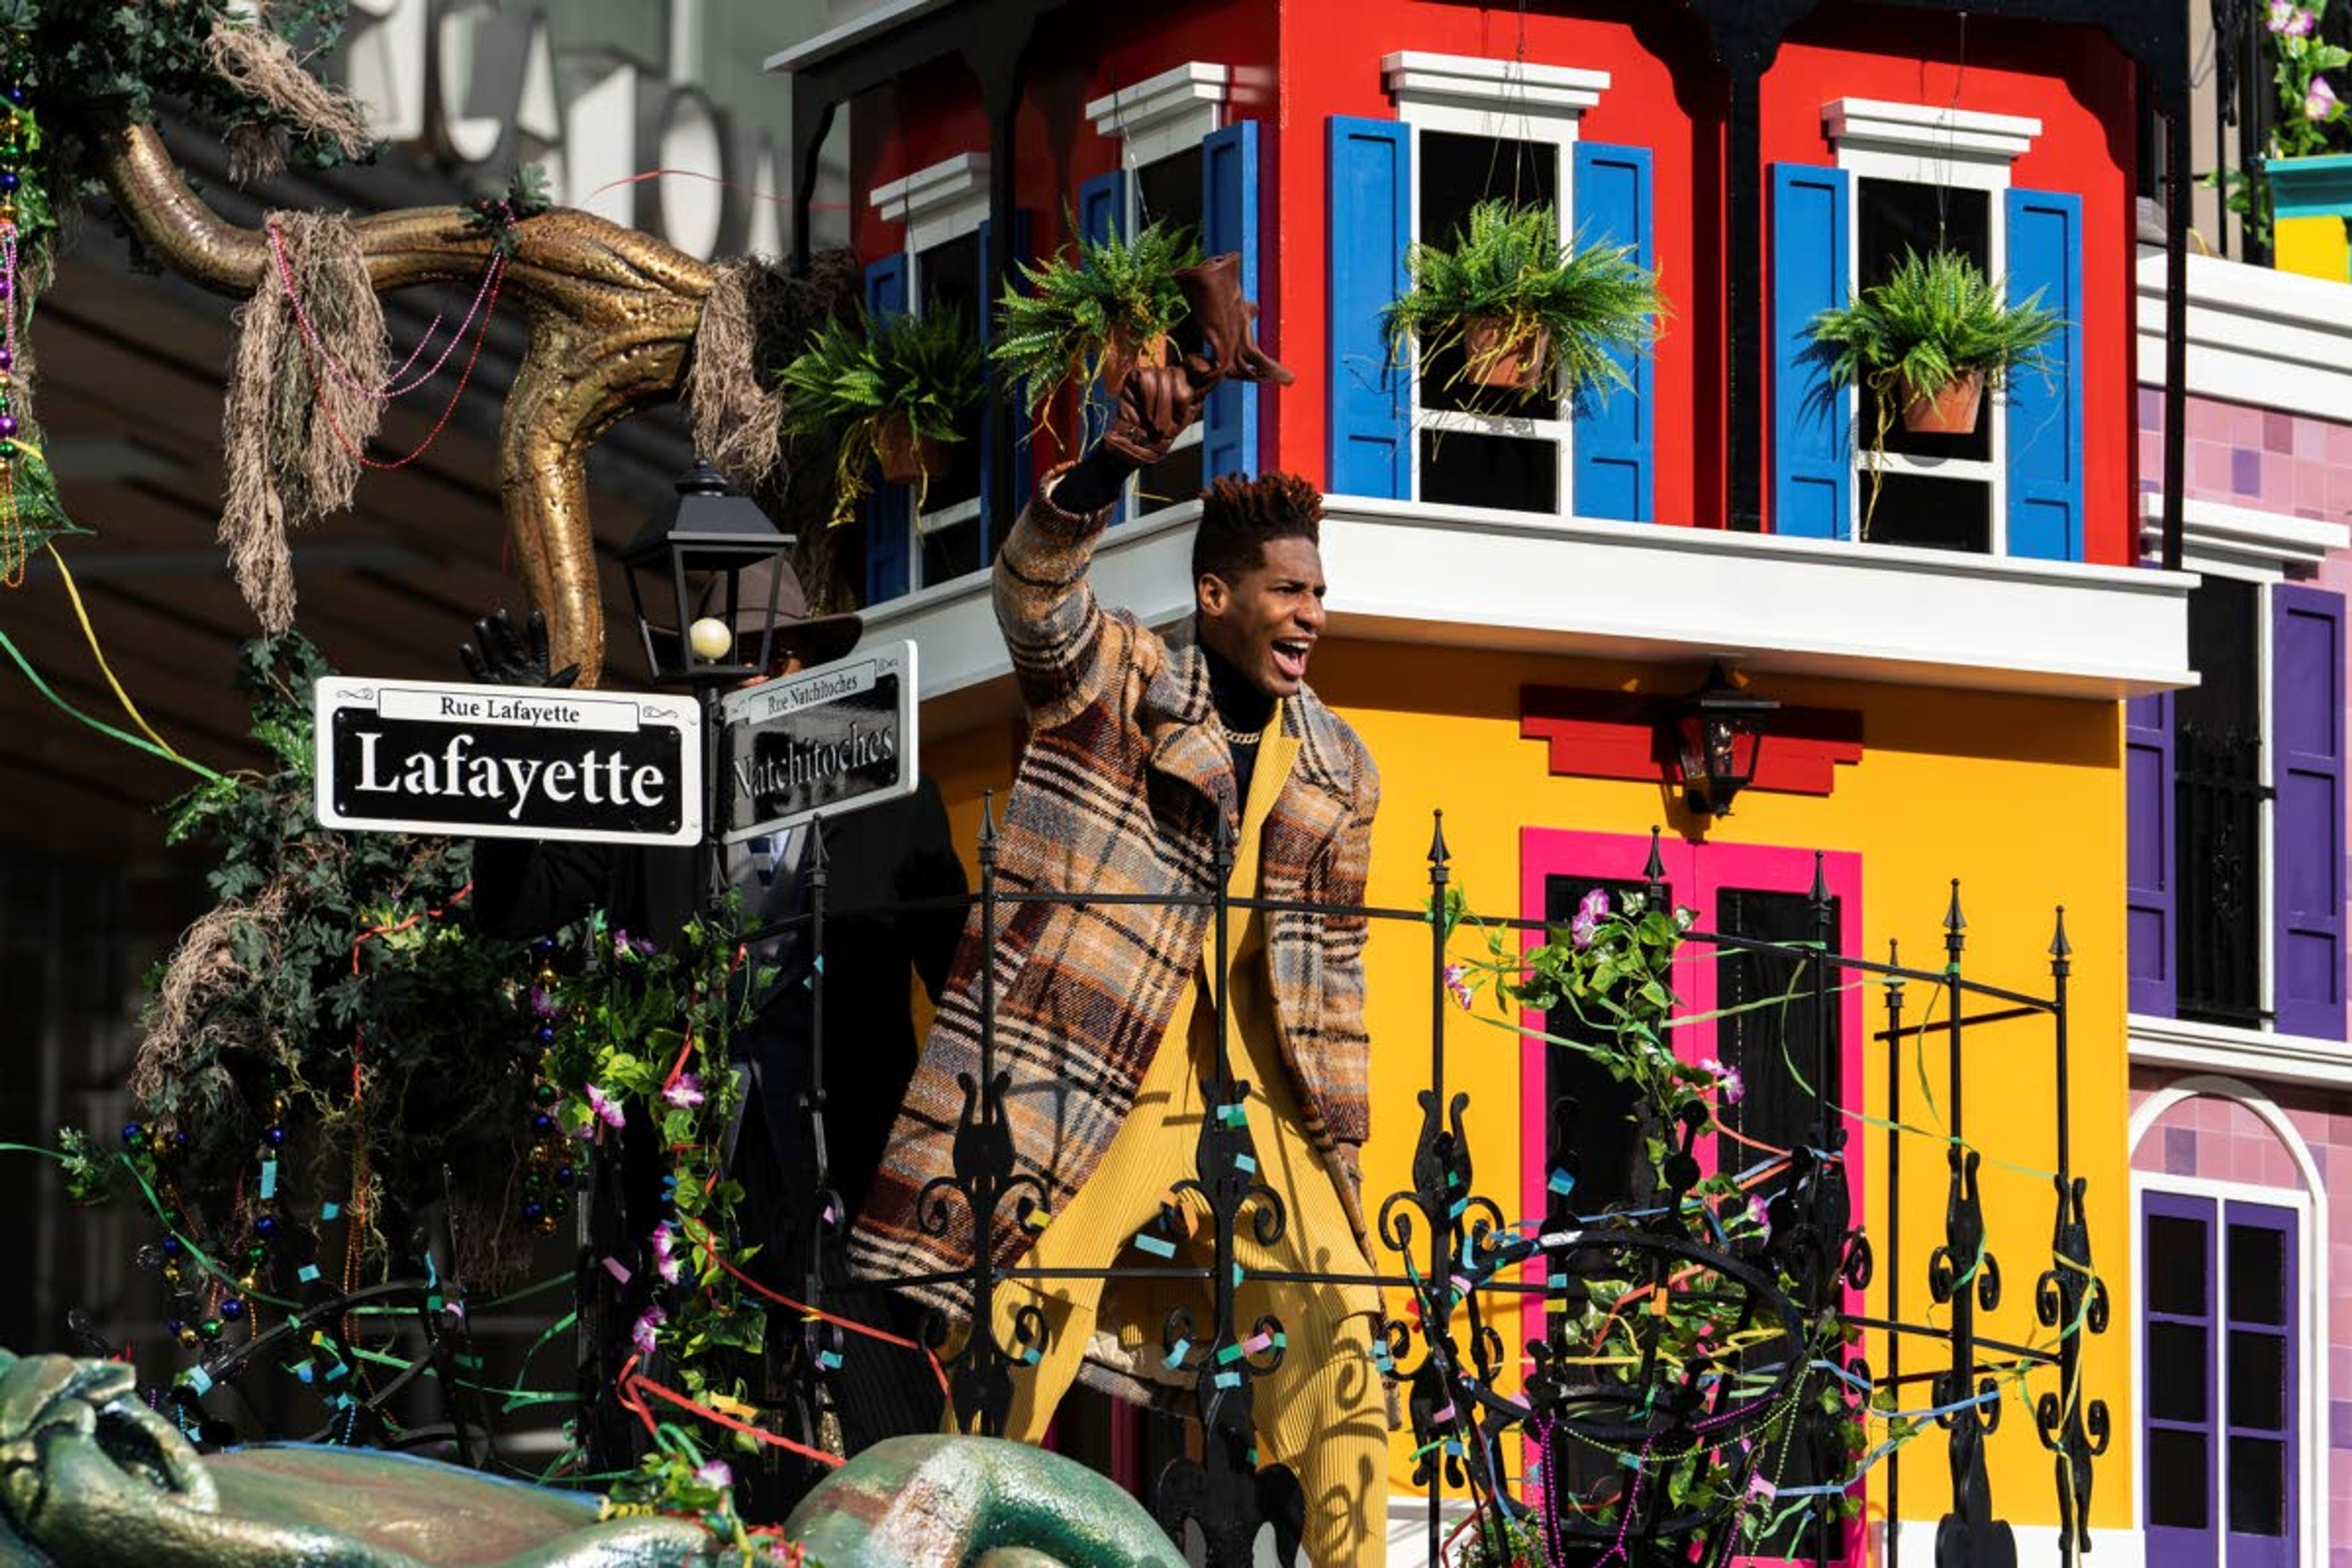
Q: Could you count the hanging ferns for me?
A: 4